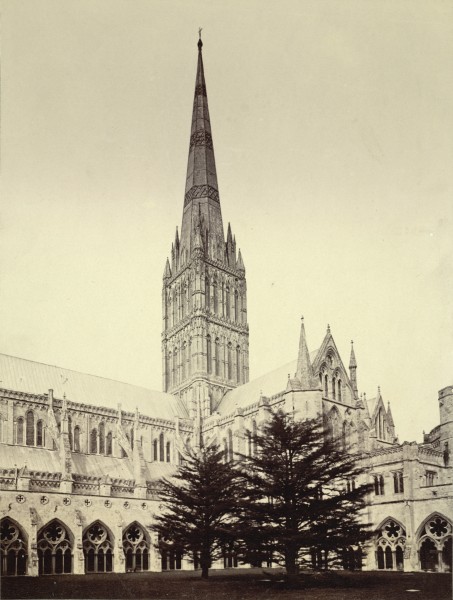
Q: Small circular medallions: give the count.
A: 8